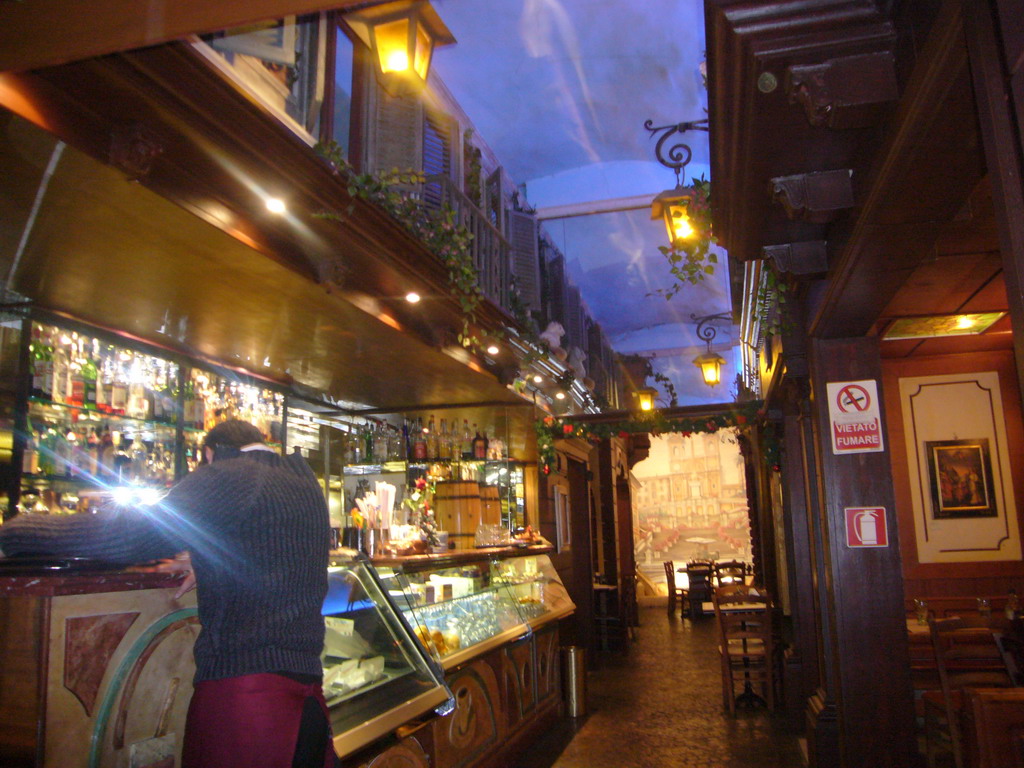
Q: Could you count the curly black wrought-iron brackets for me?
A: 2